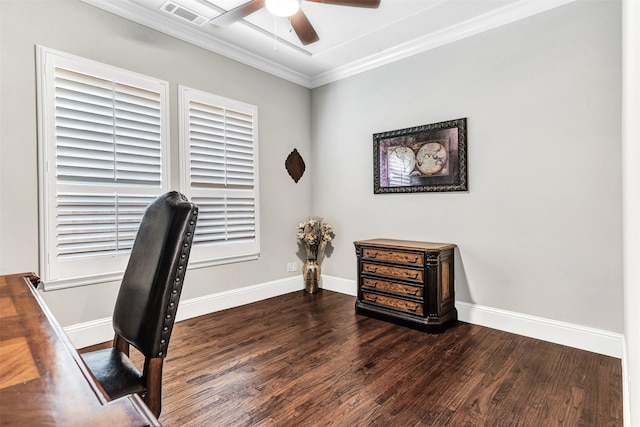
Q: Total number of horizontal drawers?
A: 4